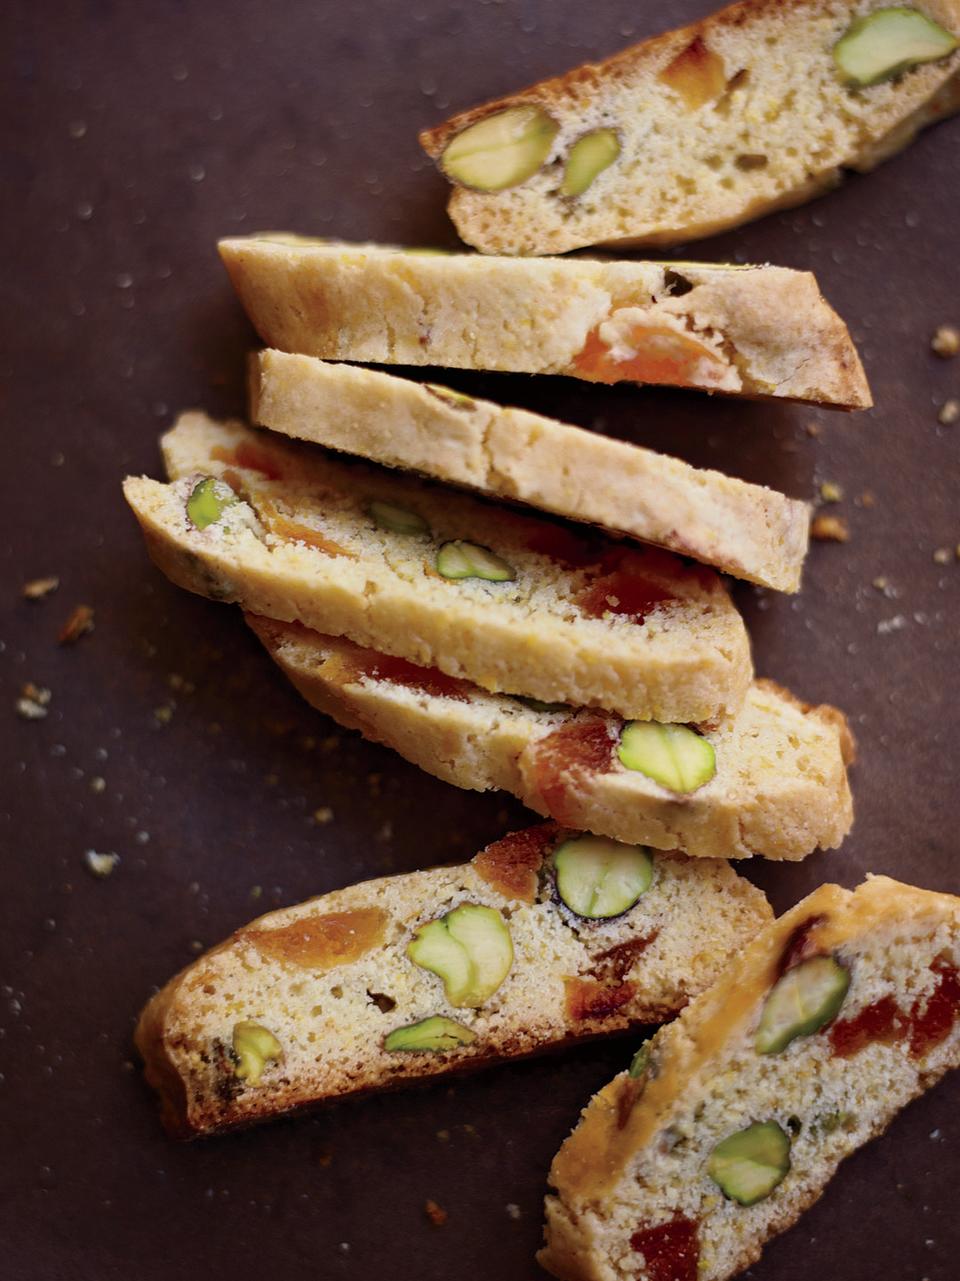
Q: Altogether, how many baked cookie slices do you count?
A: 7